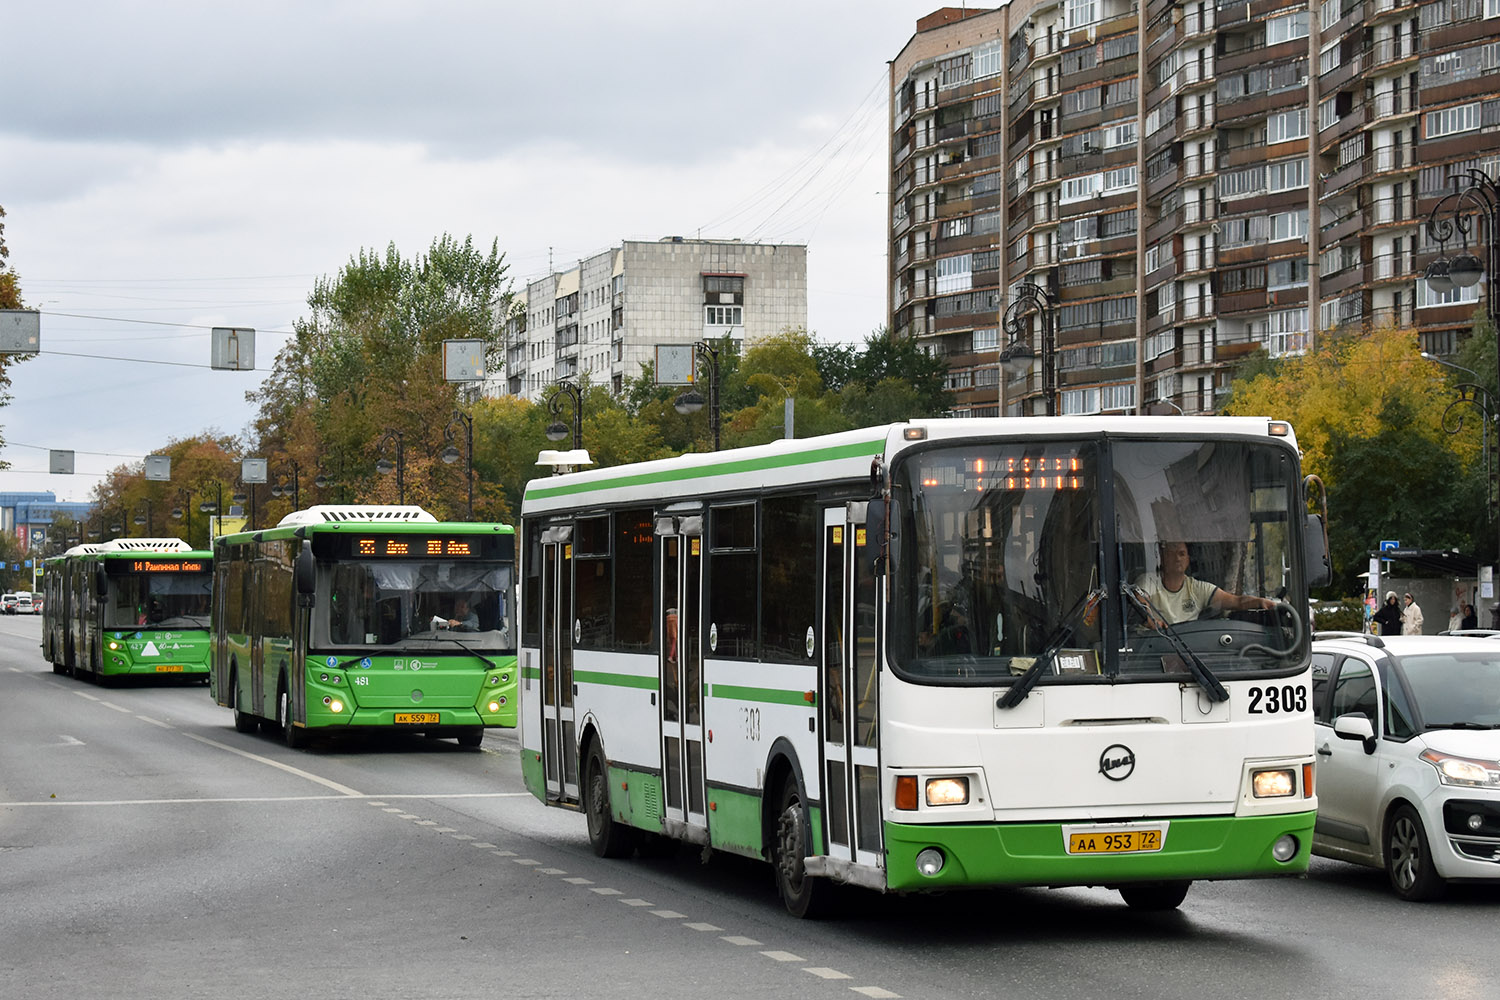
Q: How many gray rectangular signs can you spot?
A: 7